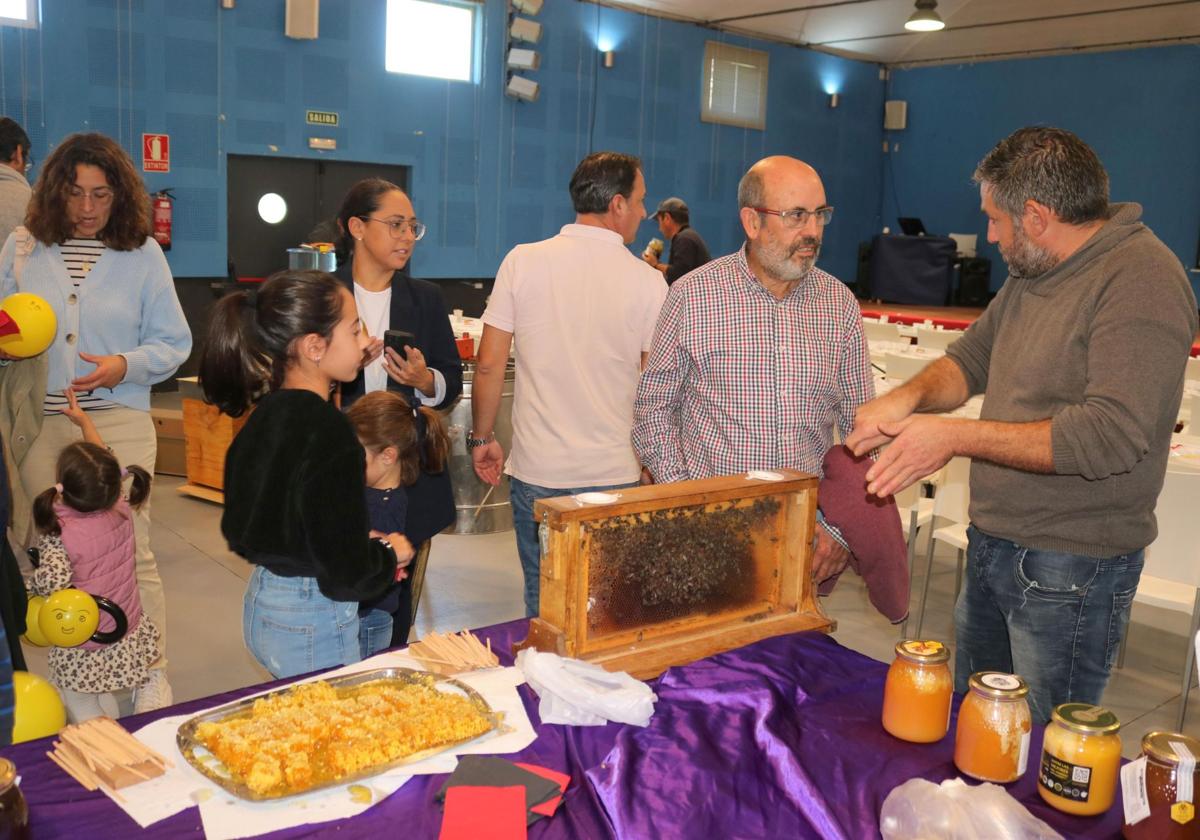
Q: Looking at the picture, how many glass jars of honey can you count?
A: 5